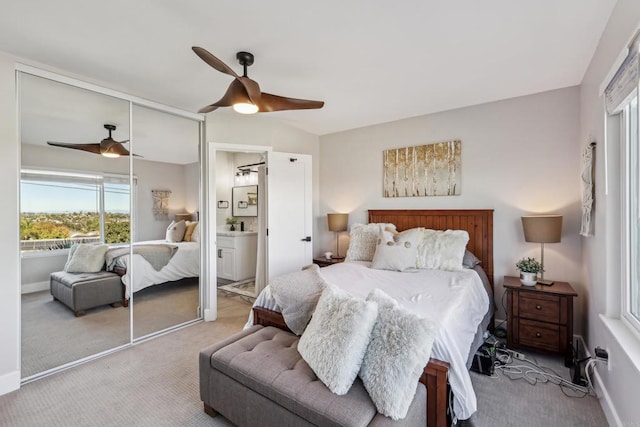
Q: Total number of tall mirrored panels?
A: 2